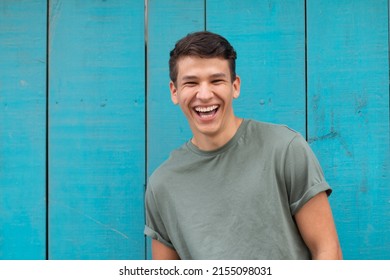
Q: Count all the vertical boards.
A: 5